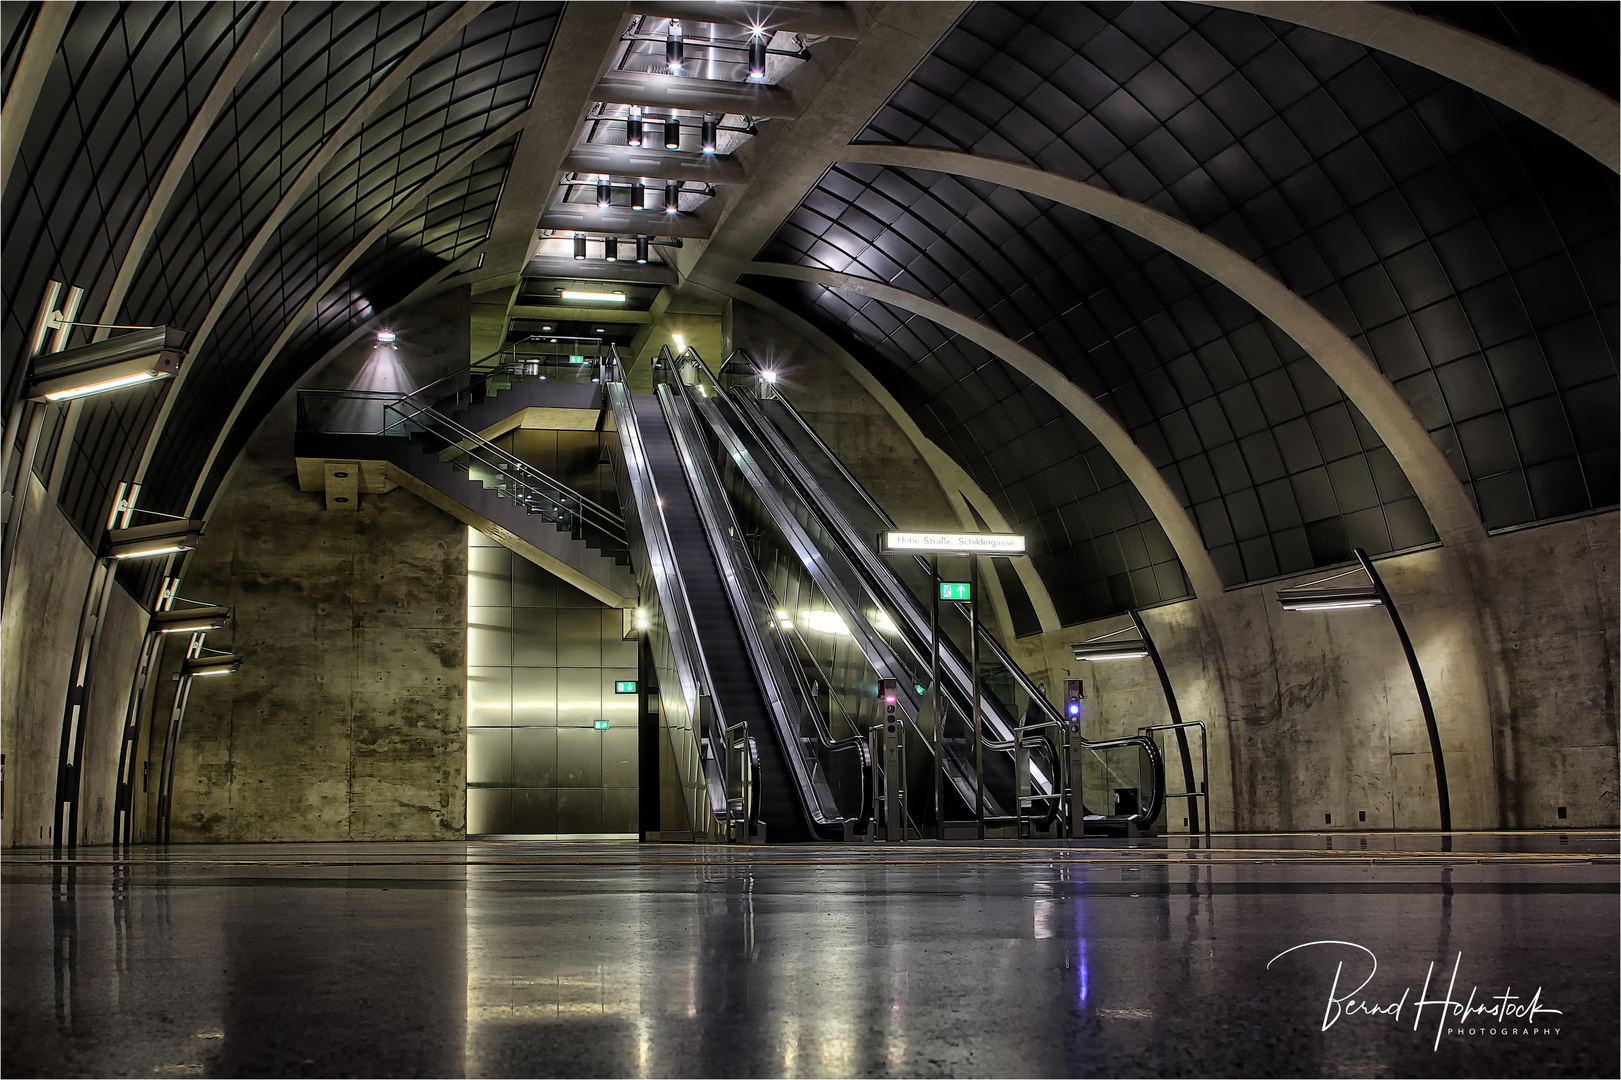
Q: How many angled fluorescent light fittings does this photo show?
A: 6